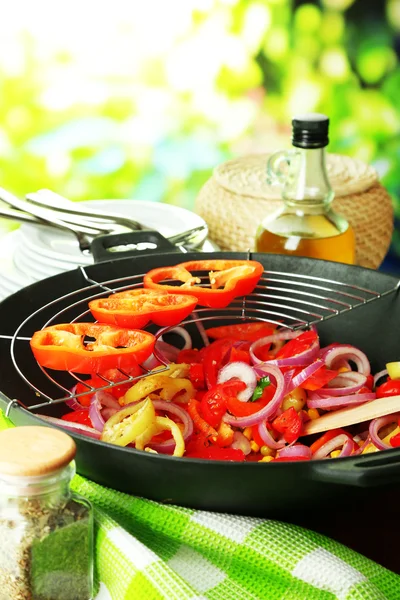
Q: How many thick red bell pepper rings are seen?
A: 3